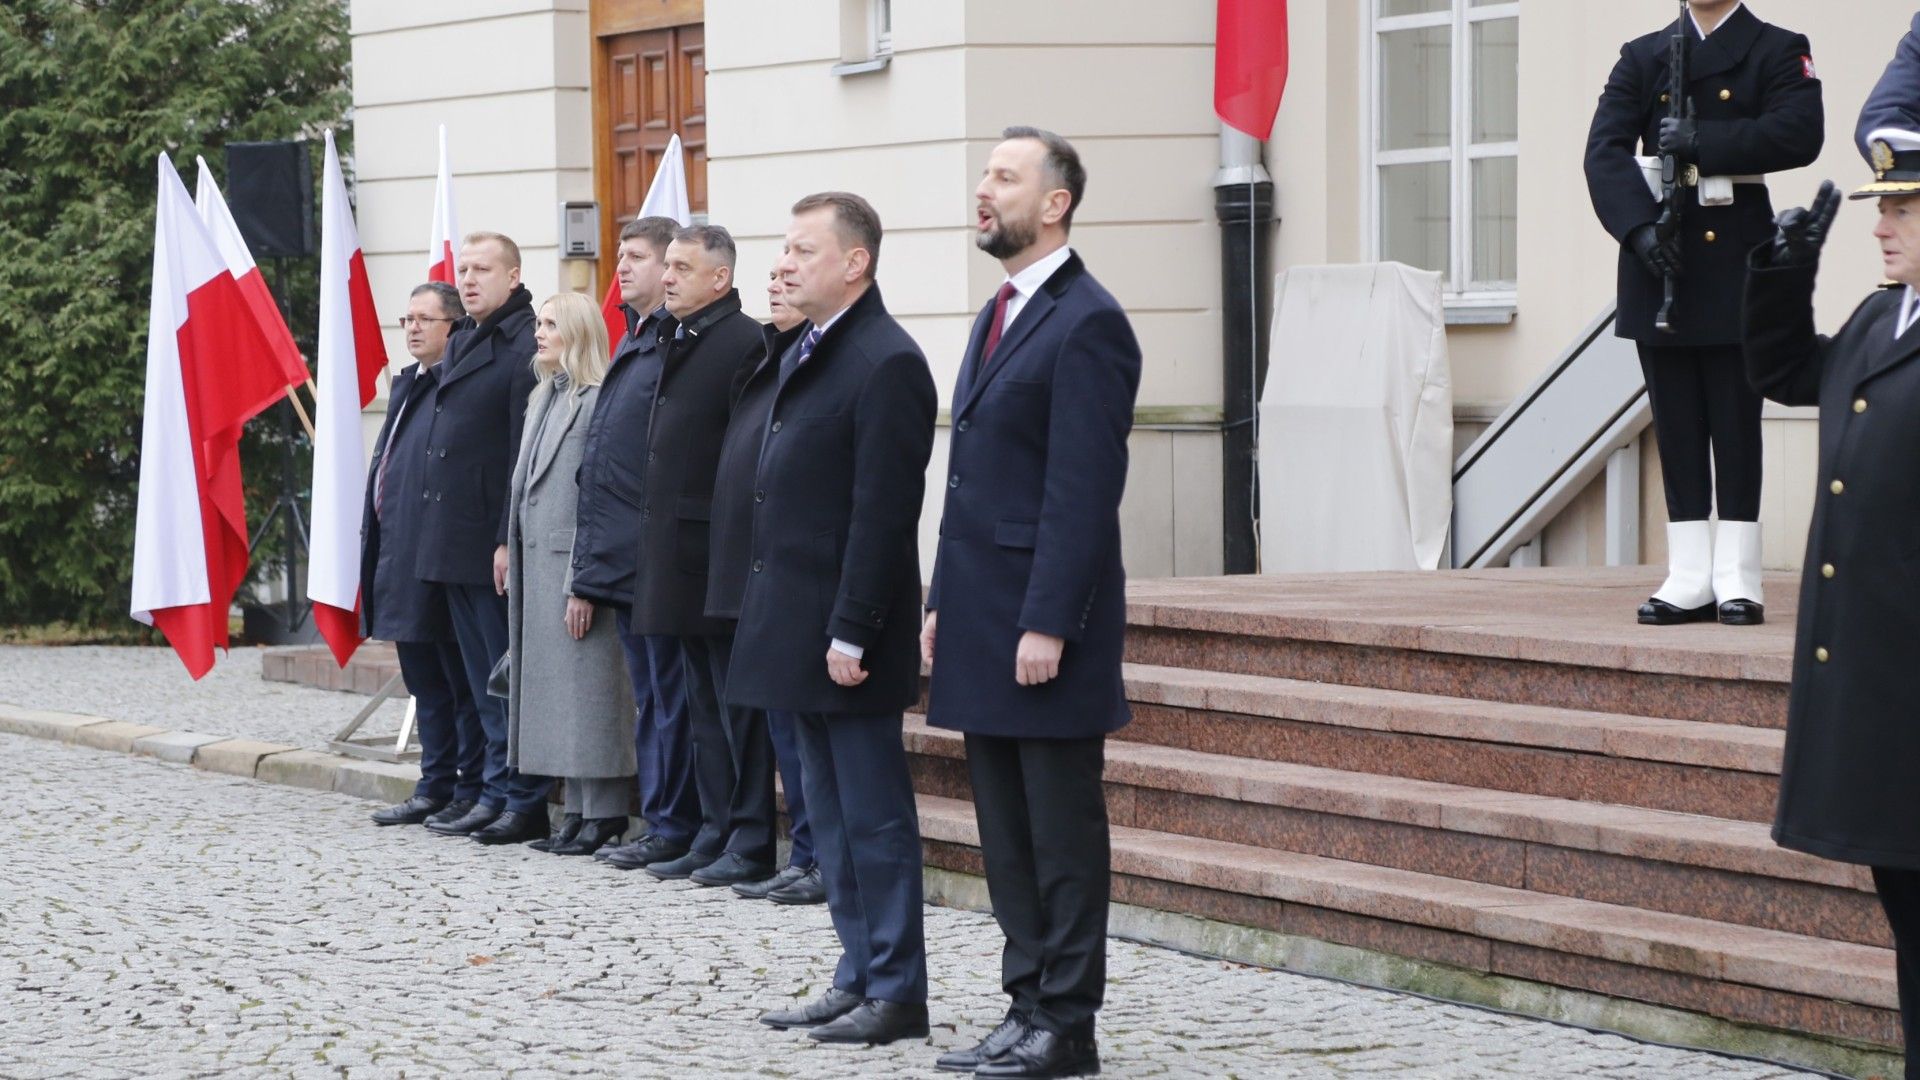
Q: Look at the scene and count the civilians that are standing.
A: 8